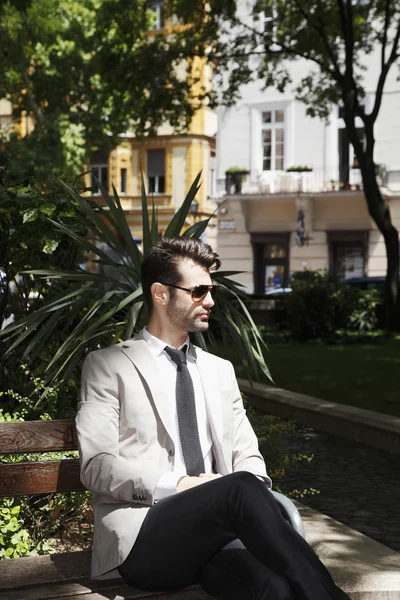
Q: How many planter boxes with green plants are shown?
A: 2